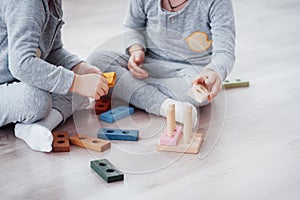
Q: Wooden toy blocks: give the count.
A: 10